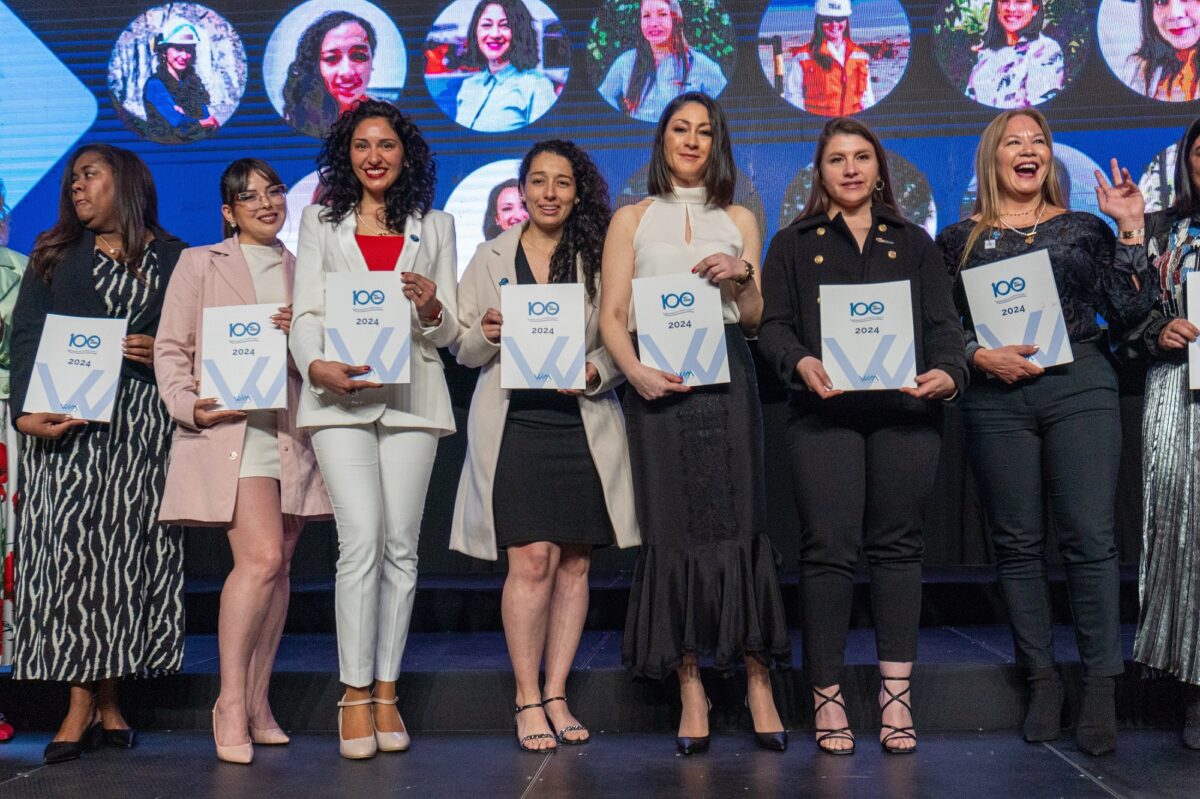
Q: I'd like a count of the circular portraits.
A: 13